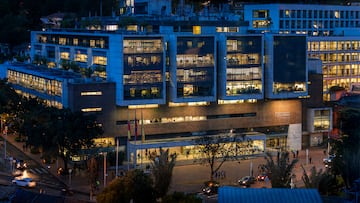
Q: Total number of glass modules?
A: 4